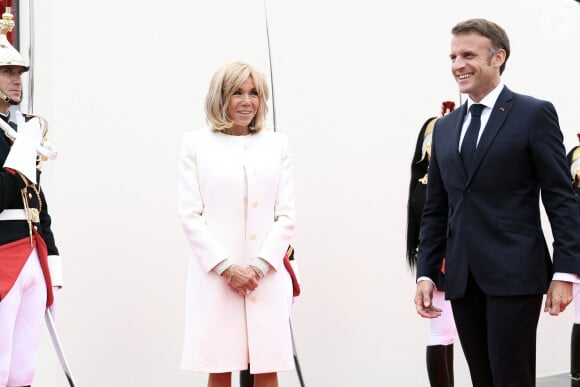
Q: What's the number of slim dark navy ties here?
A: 1